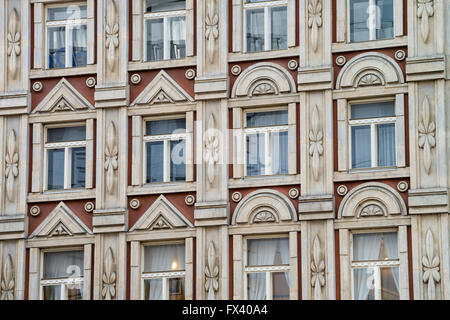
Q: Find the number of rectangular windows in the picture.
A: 12